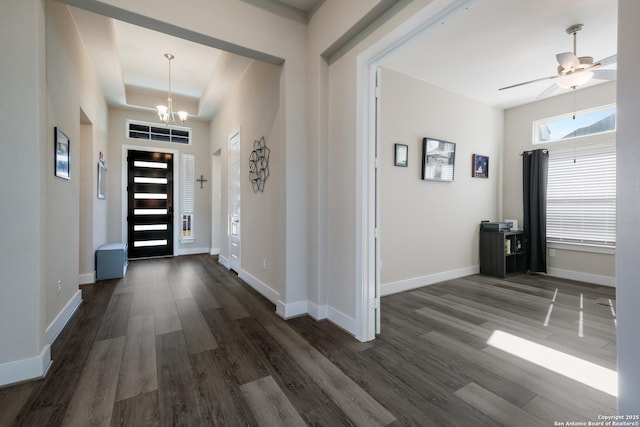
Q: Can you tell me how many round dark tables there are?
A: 0